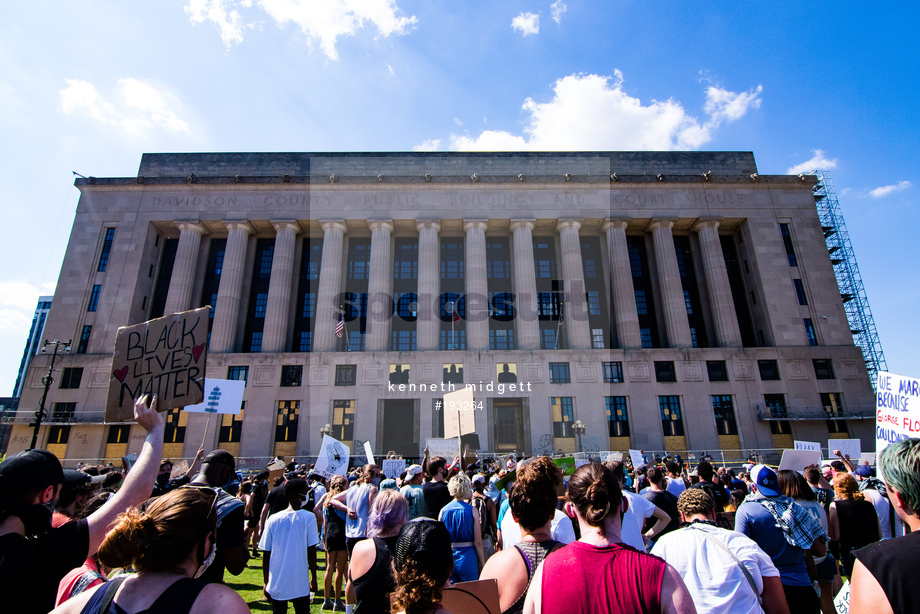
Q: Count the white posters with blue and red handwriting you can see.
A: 1